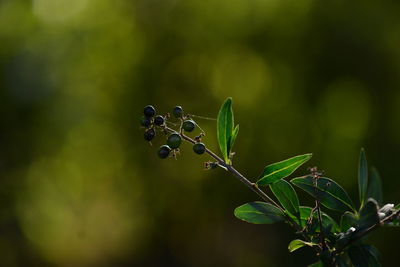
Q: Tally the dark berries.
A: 9